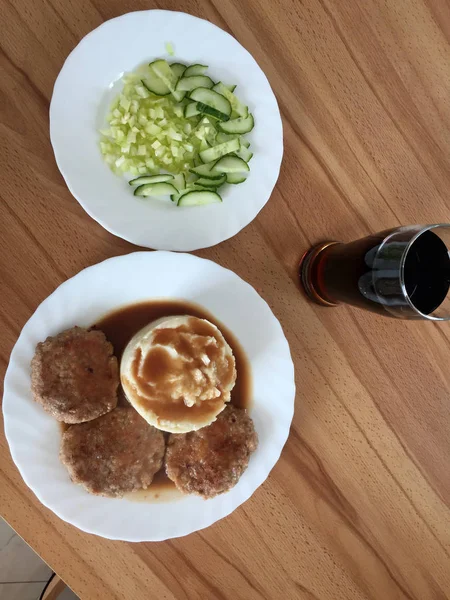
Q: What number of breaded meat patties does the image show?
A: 3